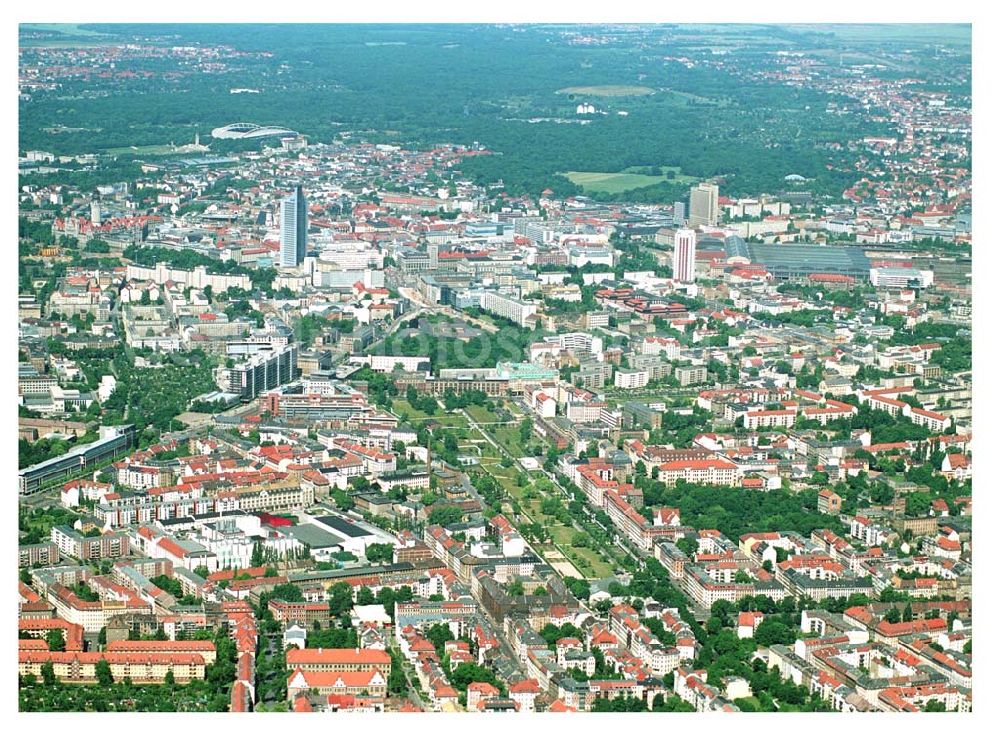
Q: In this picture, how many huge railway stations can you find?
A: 1